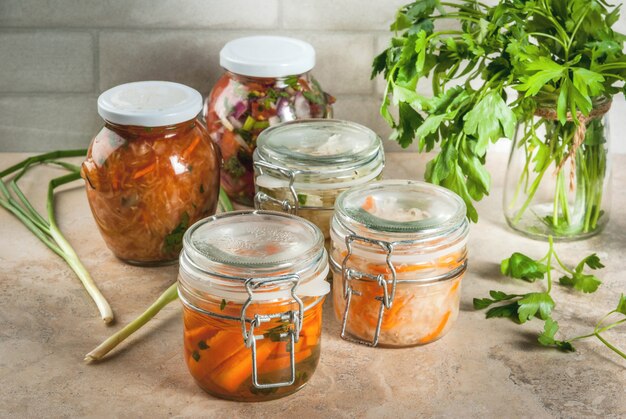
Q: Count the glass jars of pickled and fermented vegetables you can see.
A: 5